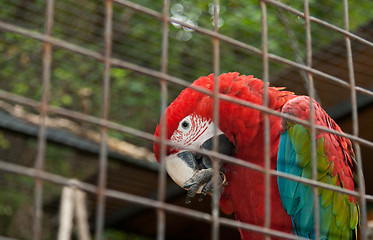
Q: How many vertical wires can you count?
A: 7